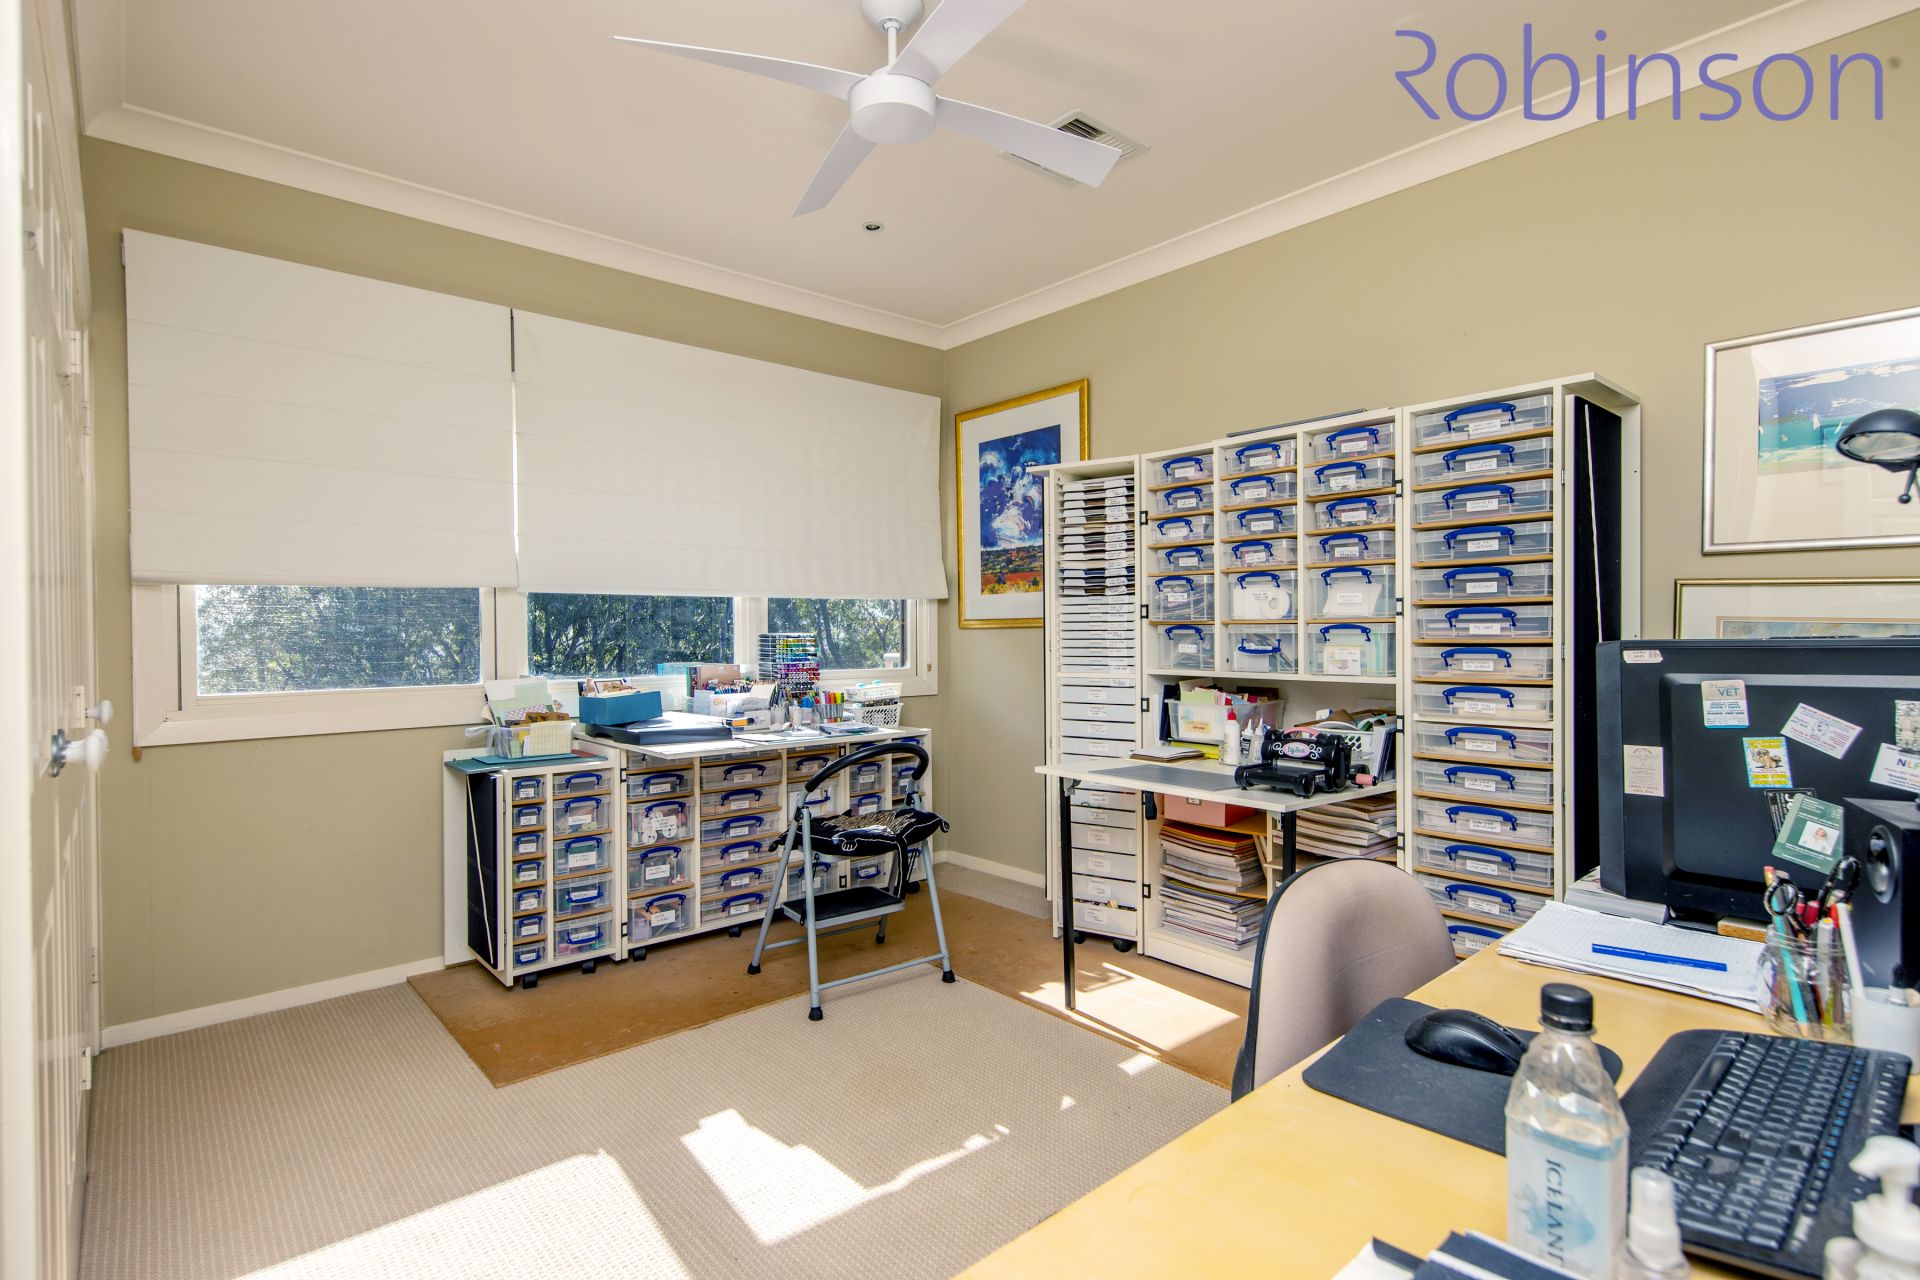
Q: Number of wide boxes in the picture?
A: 14